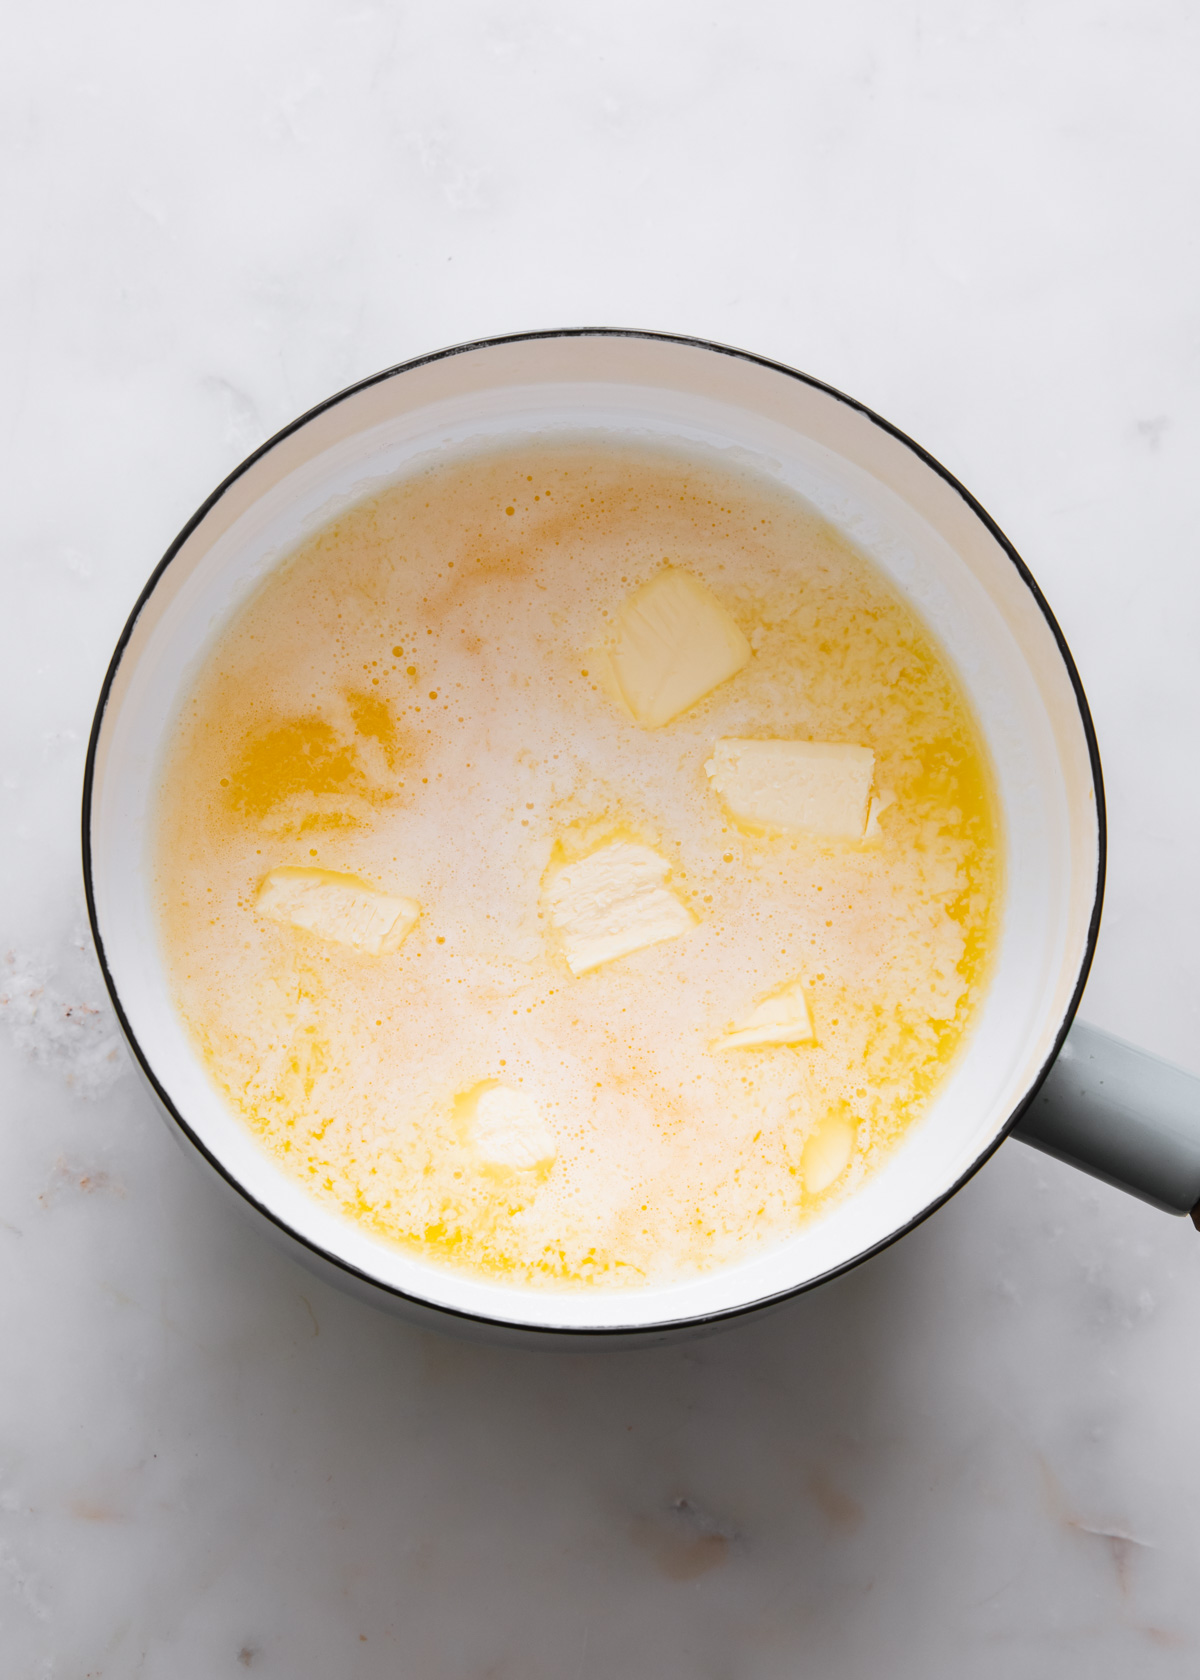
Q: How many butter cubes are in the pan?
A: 7